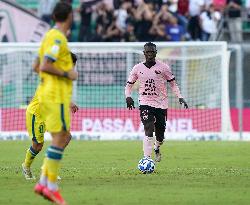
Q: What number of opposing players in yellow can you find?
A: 2